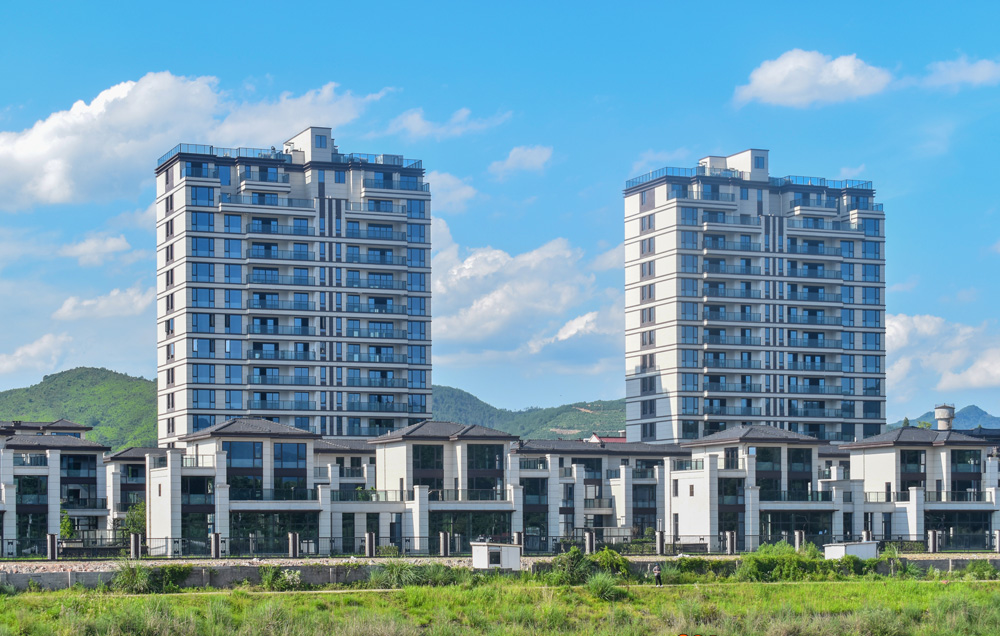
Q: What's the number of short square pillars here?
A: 14